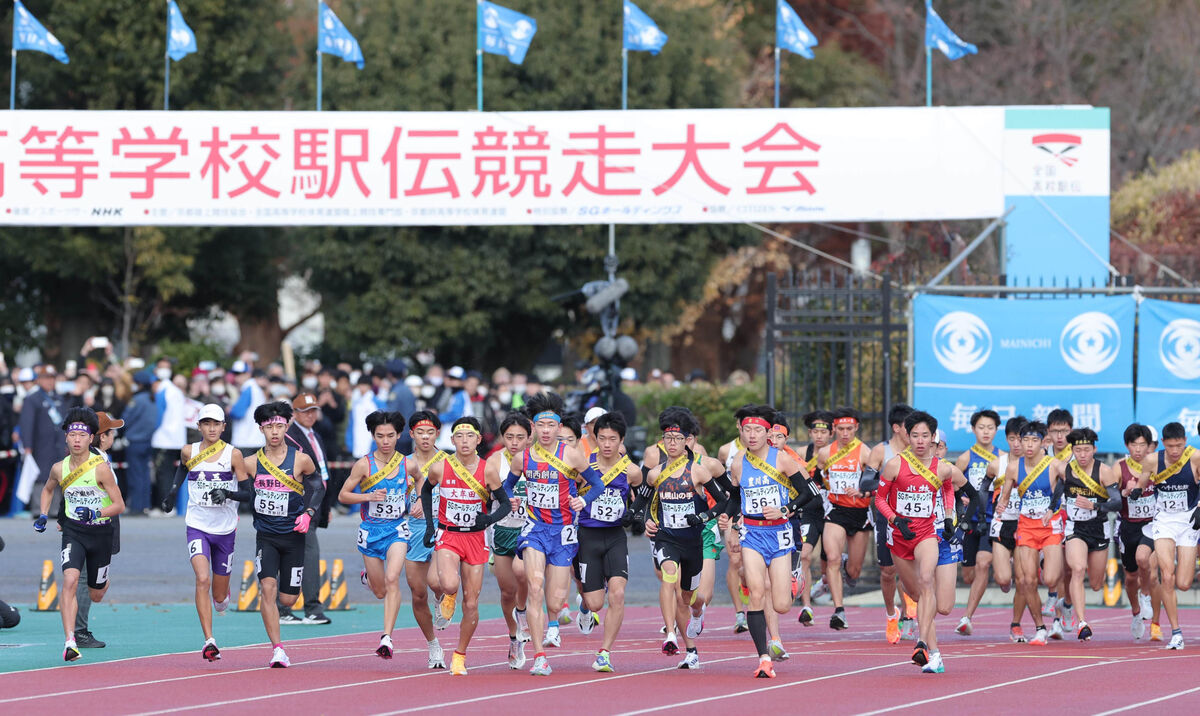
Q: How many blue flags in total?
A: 7